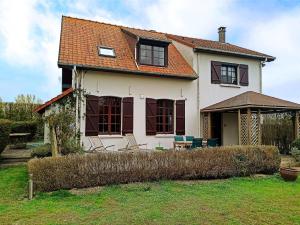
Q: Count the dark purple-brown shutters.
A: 6